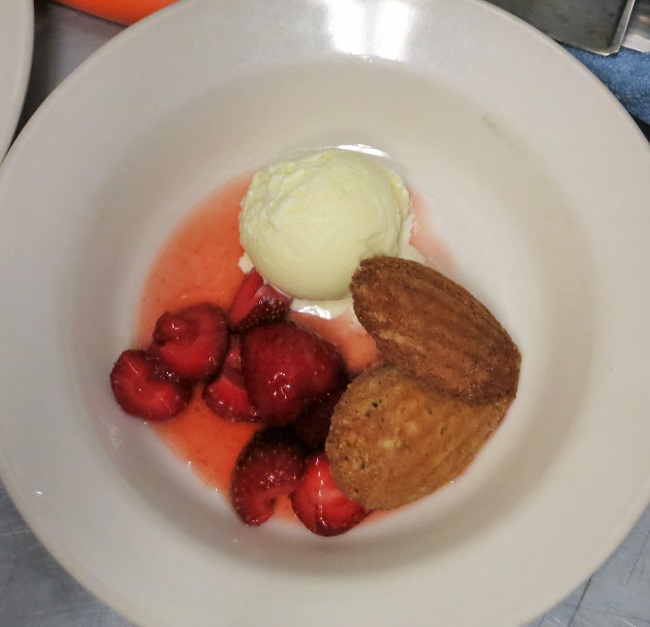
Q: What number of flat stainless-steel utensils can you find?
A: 2